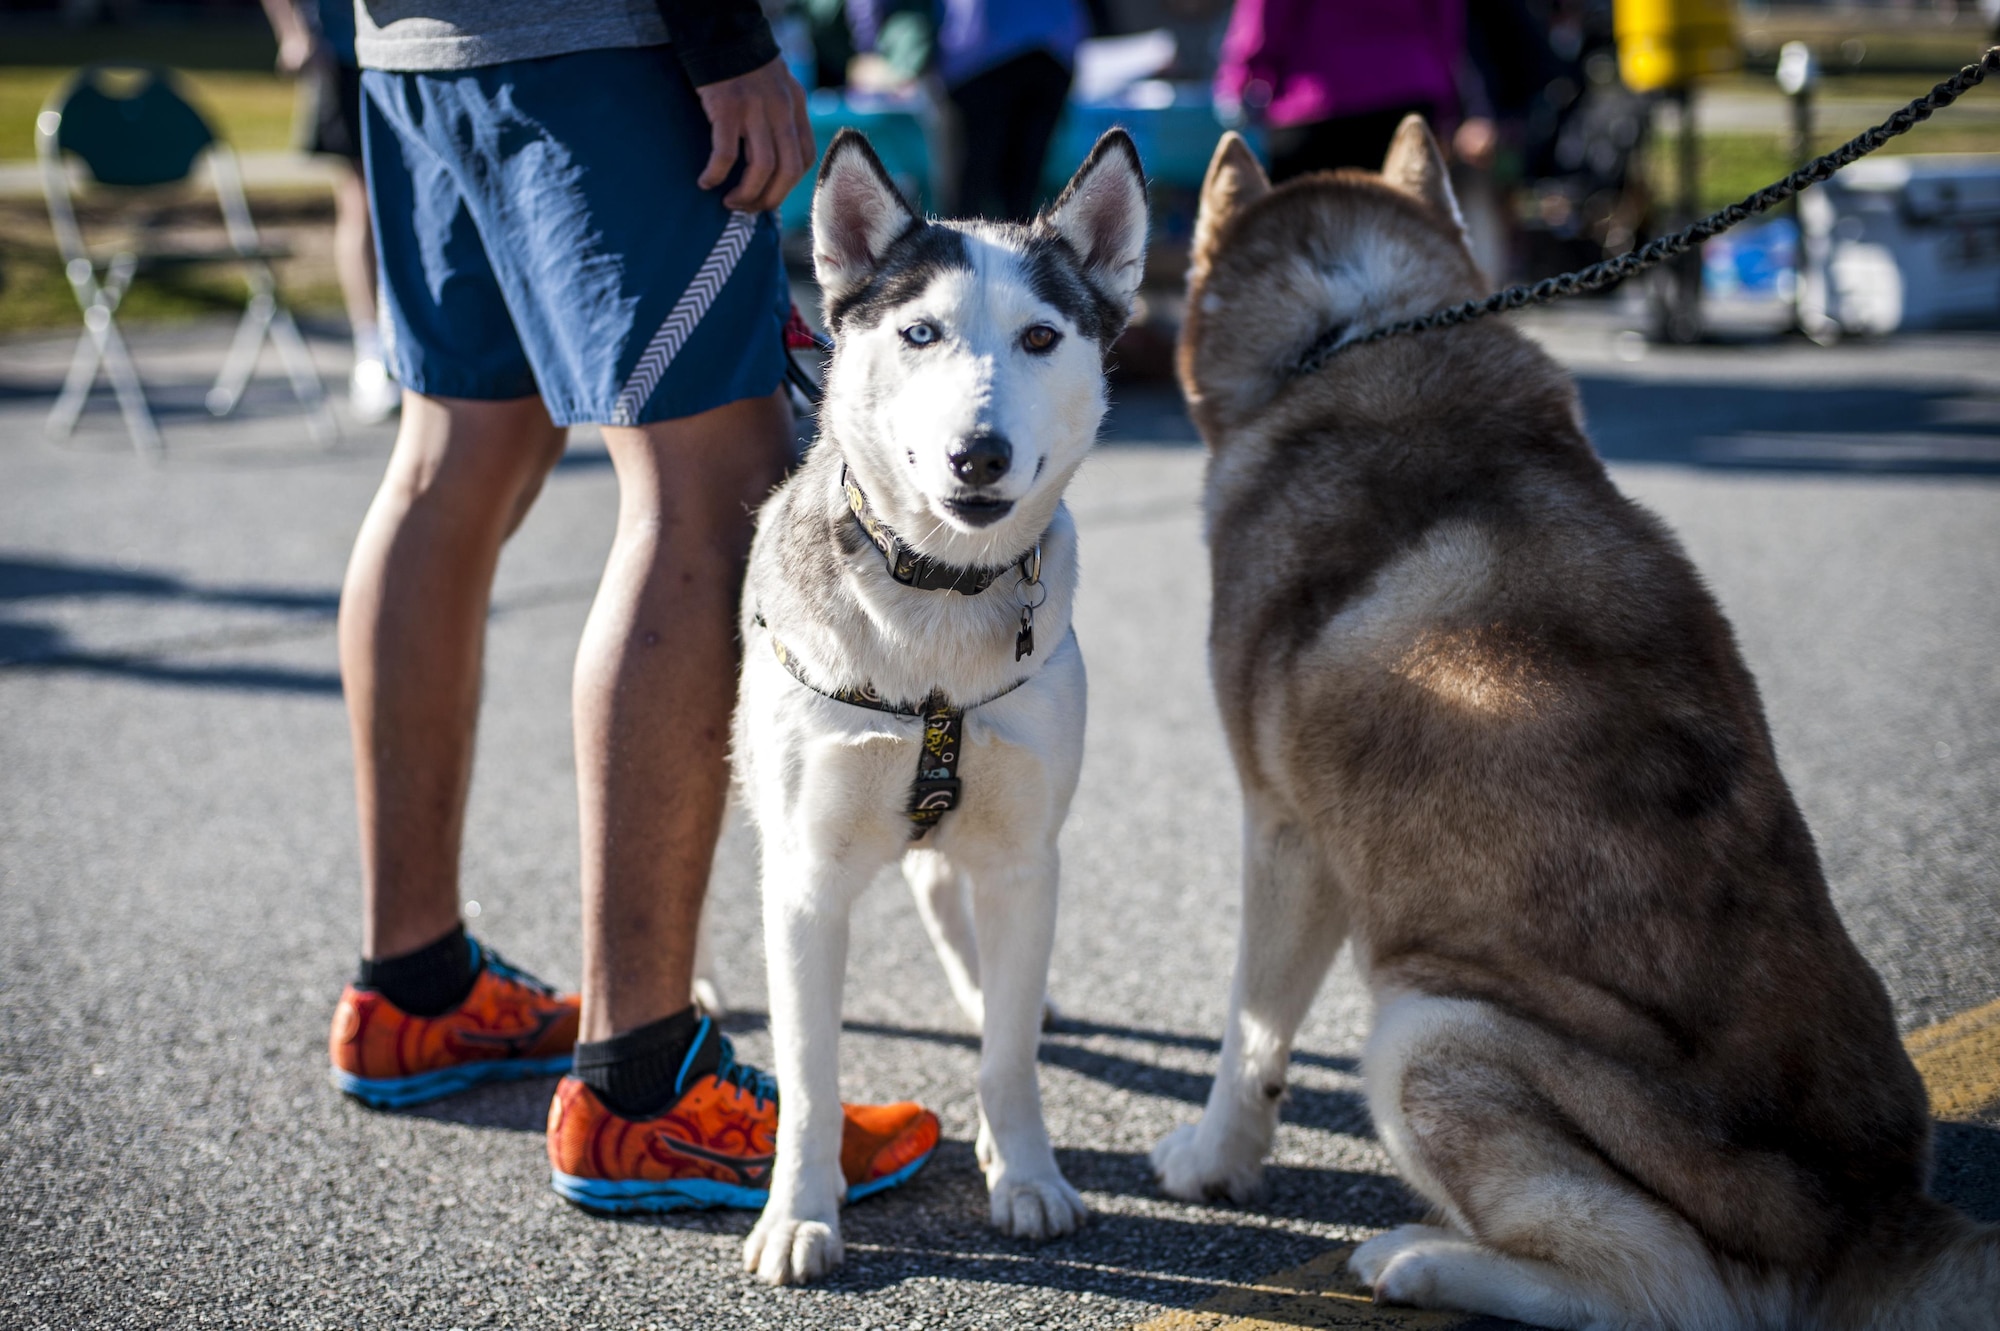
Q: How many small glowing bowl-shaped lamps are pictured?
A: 0